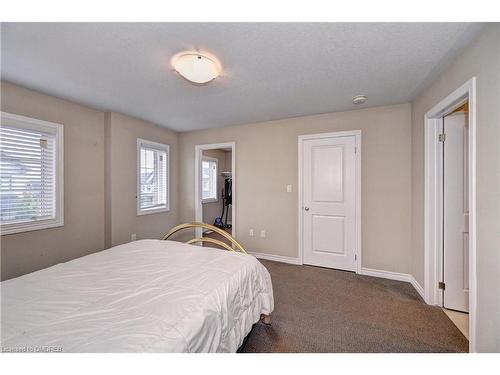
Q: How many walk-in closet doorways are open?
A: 1